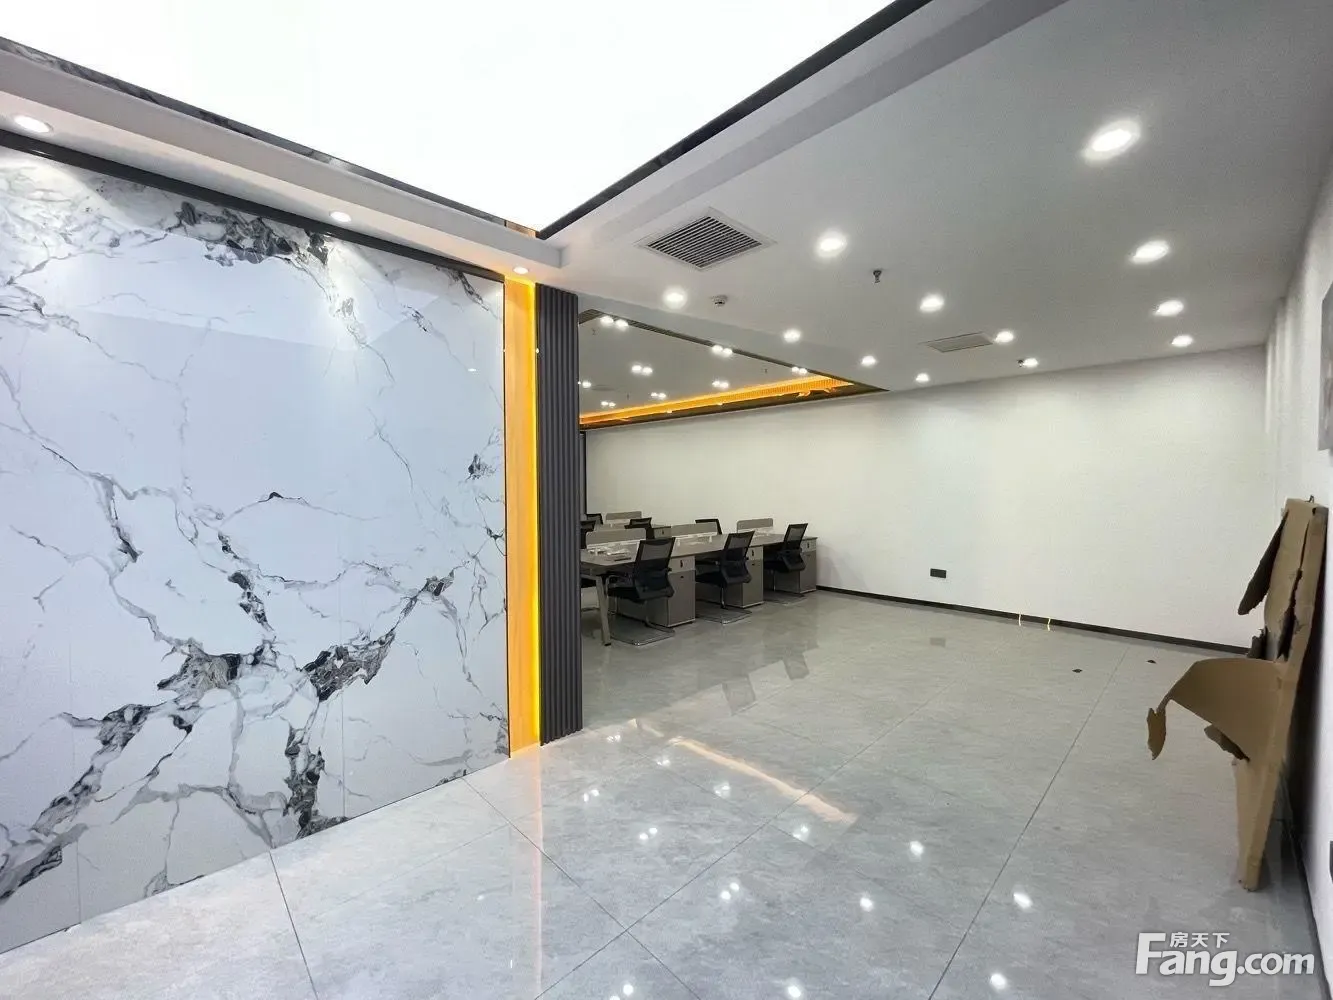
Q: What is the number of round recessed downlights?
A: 15